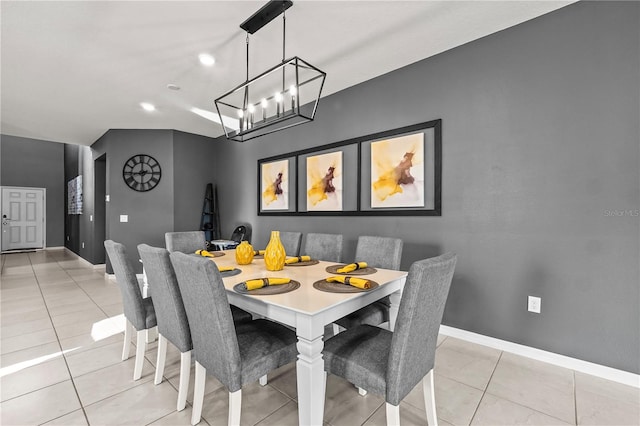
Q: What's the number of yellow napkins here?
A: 7